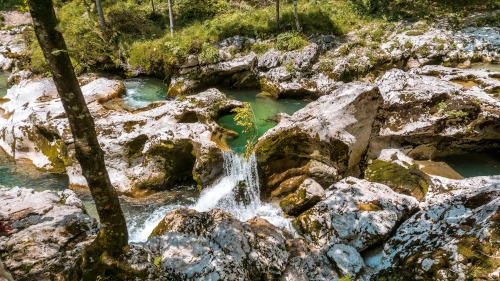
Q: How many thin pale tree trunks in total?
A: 4